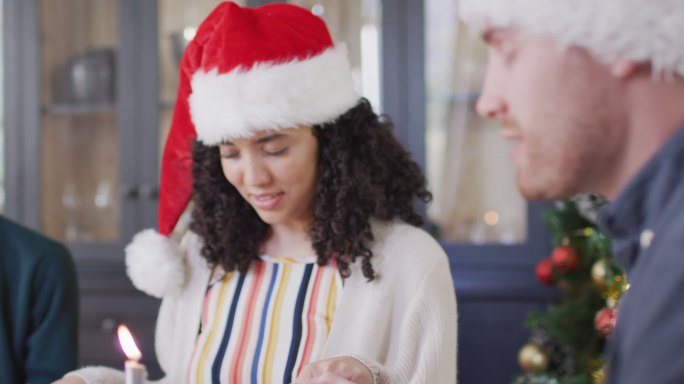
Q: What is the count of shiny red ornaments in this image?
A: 3